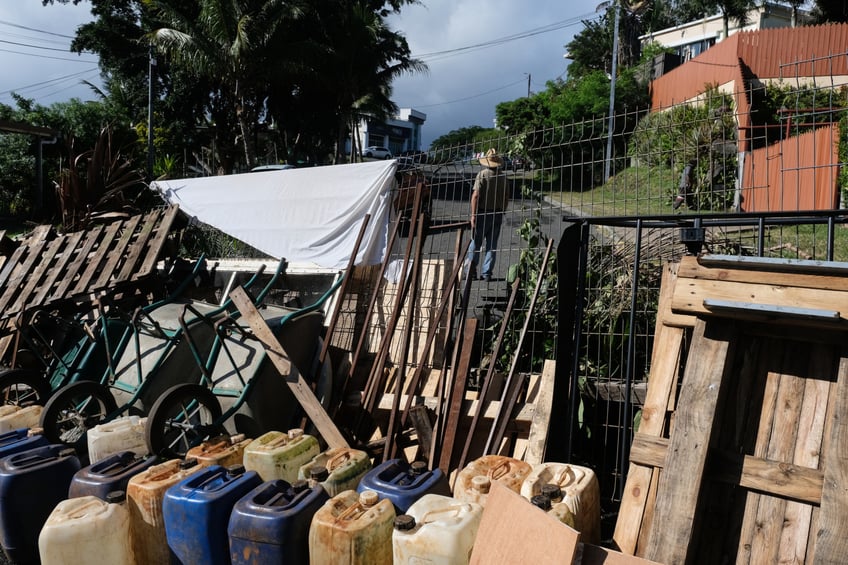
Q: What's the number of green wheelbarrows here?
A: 3